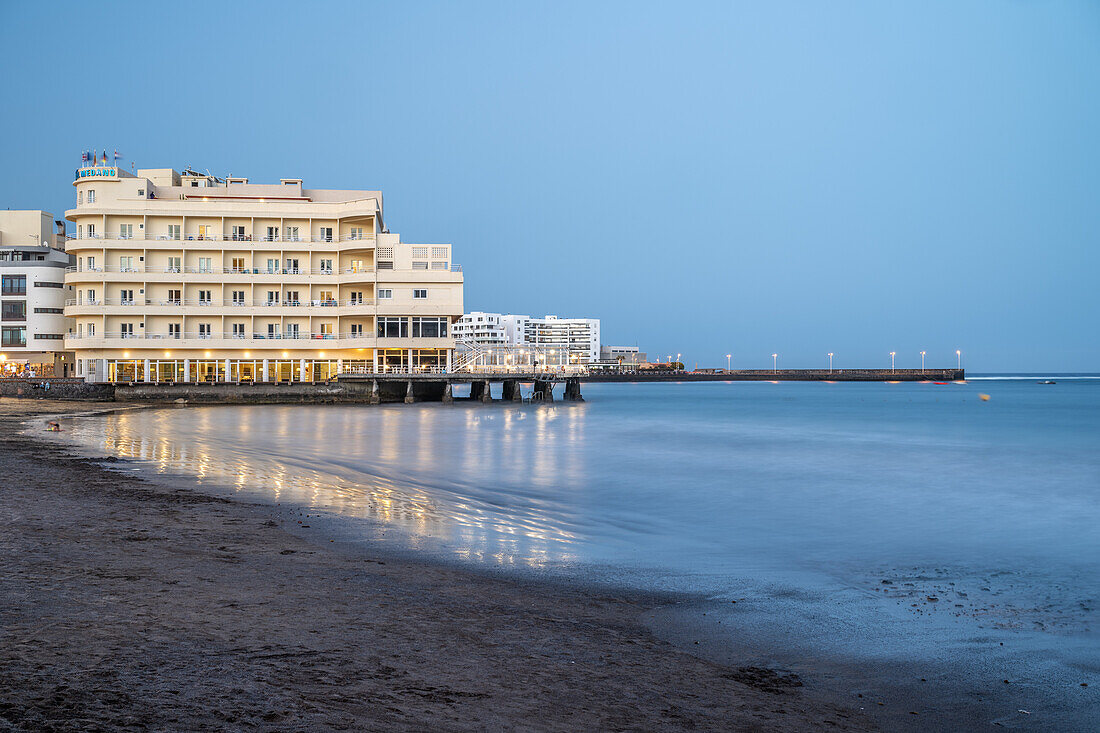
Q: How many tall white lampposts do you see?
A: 6